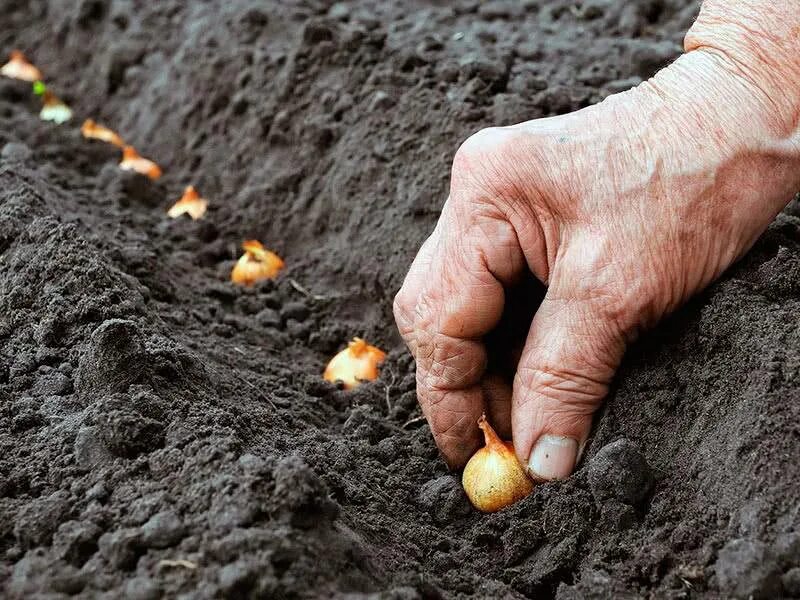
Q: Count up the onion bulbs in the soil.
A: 8